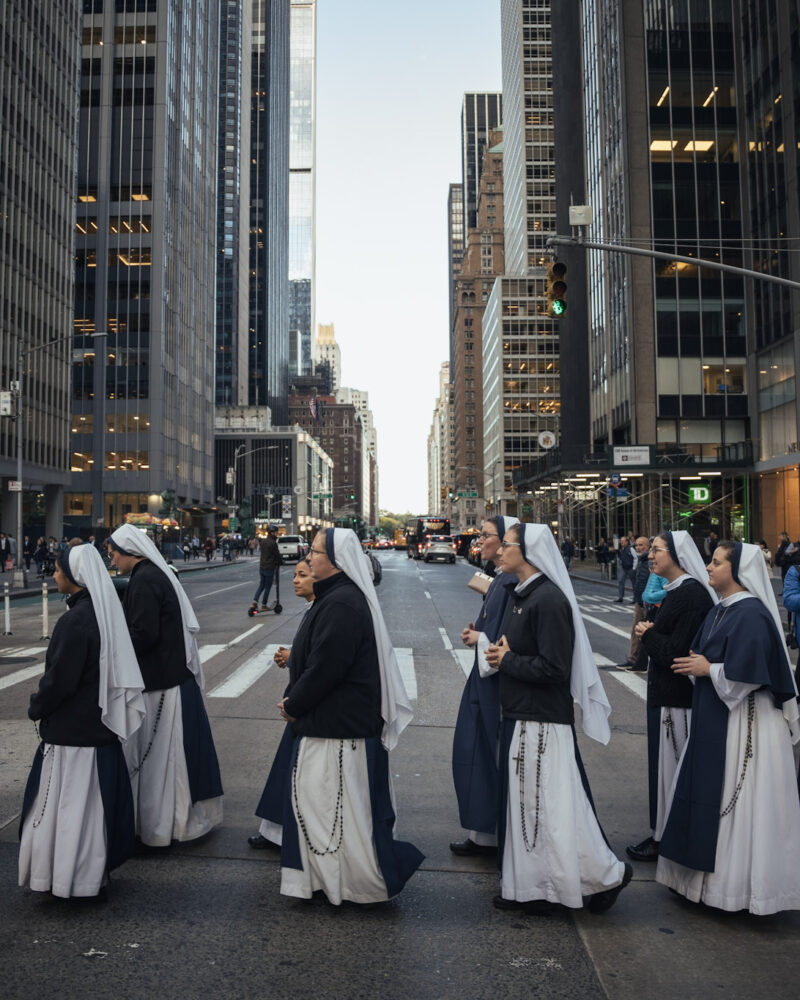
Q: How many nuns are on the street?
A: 8